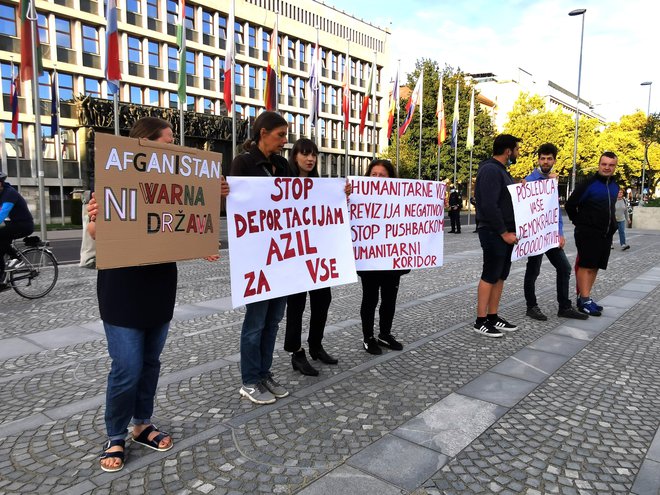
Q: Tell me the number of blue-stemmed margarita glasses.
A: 0